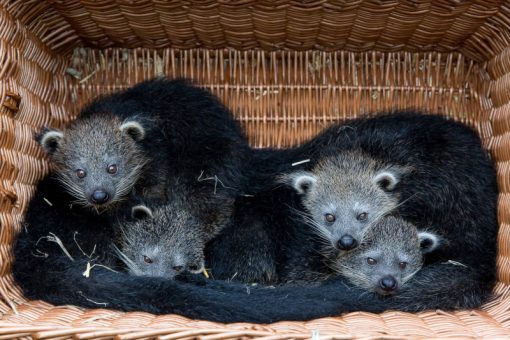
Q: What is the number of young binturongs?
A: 4